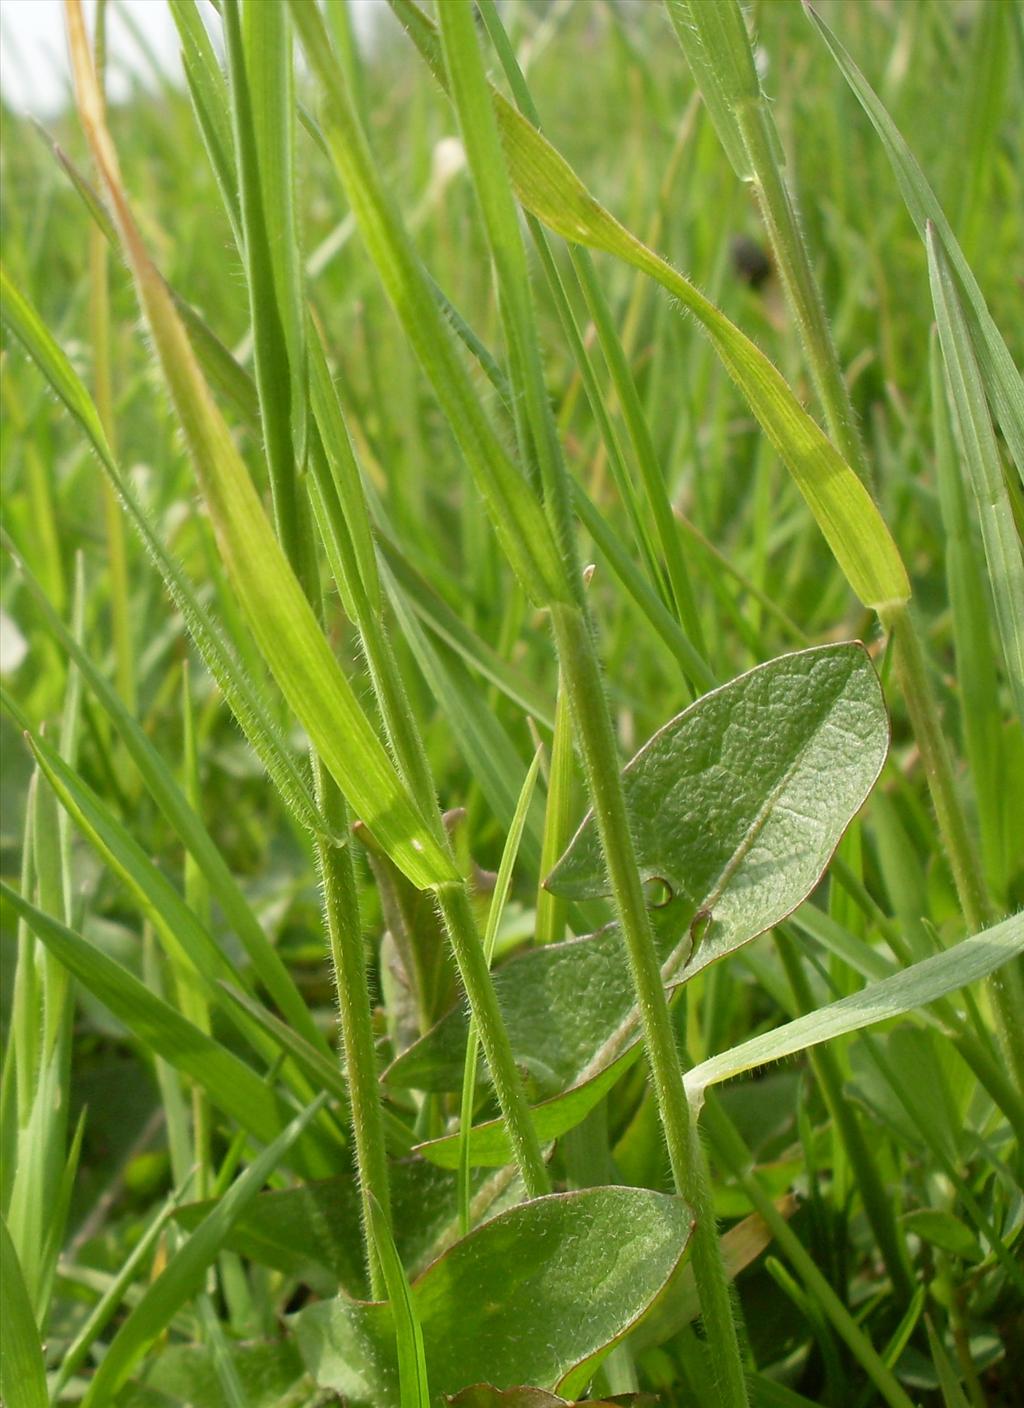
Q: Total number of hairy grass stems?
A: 4